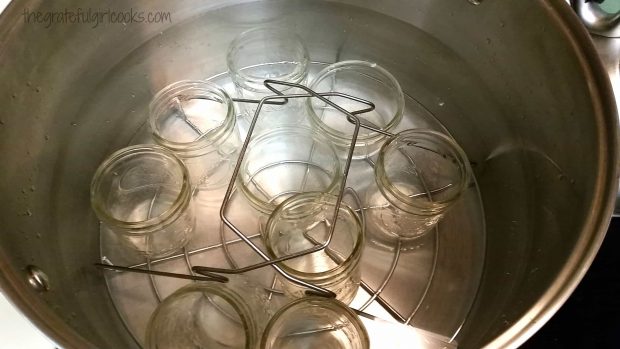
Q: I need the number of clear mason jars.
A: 9